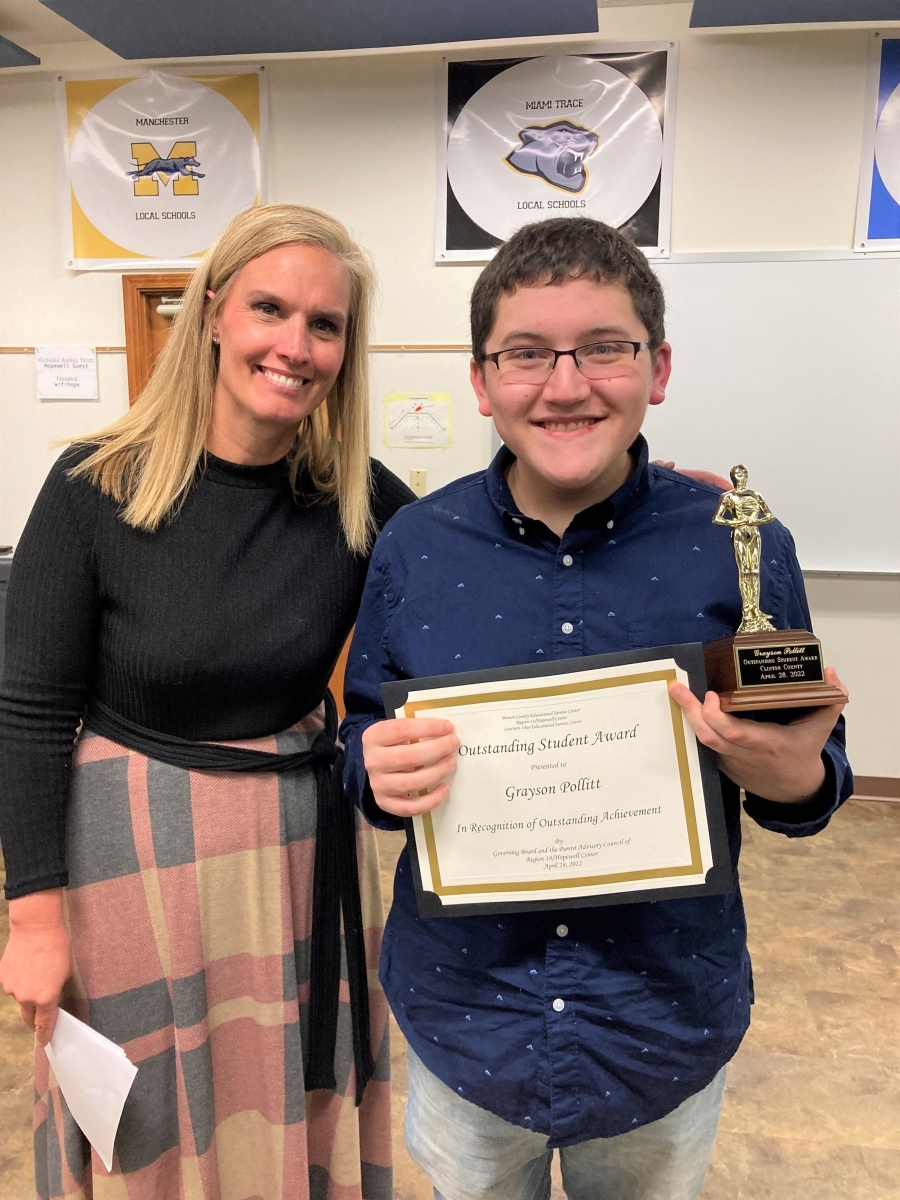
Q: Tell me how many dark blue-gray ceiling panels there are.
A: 3